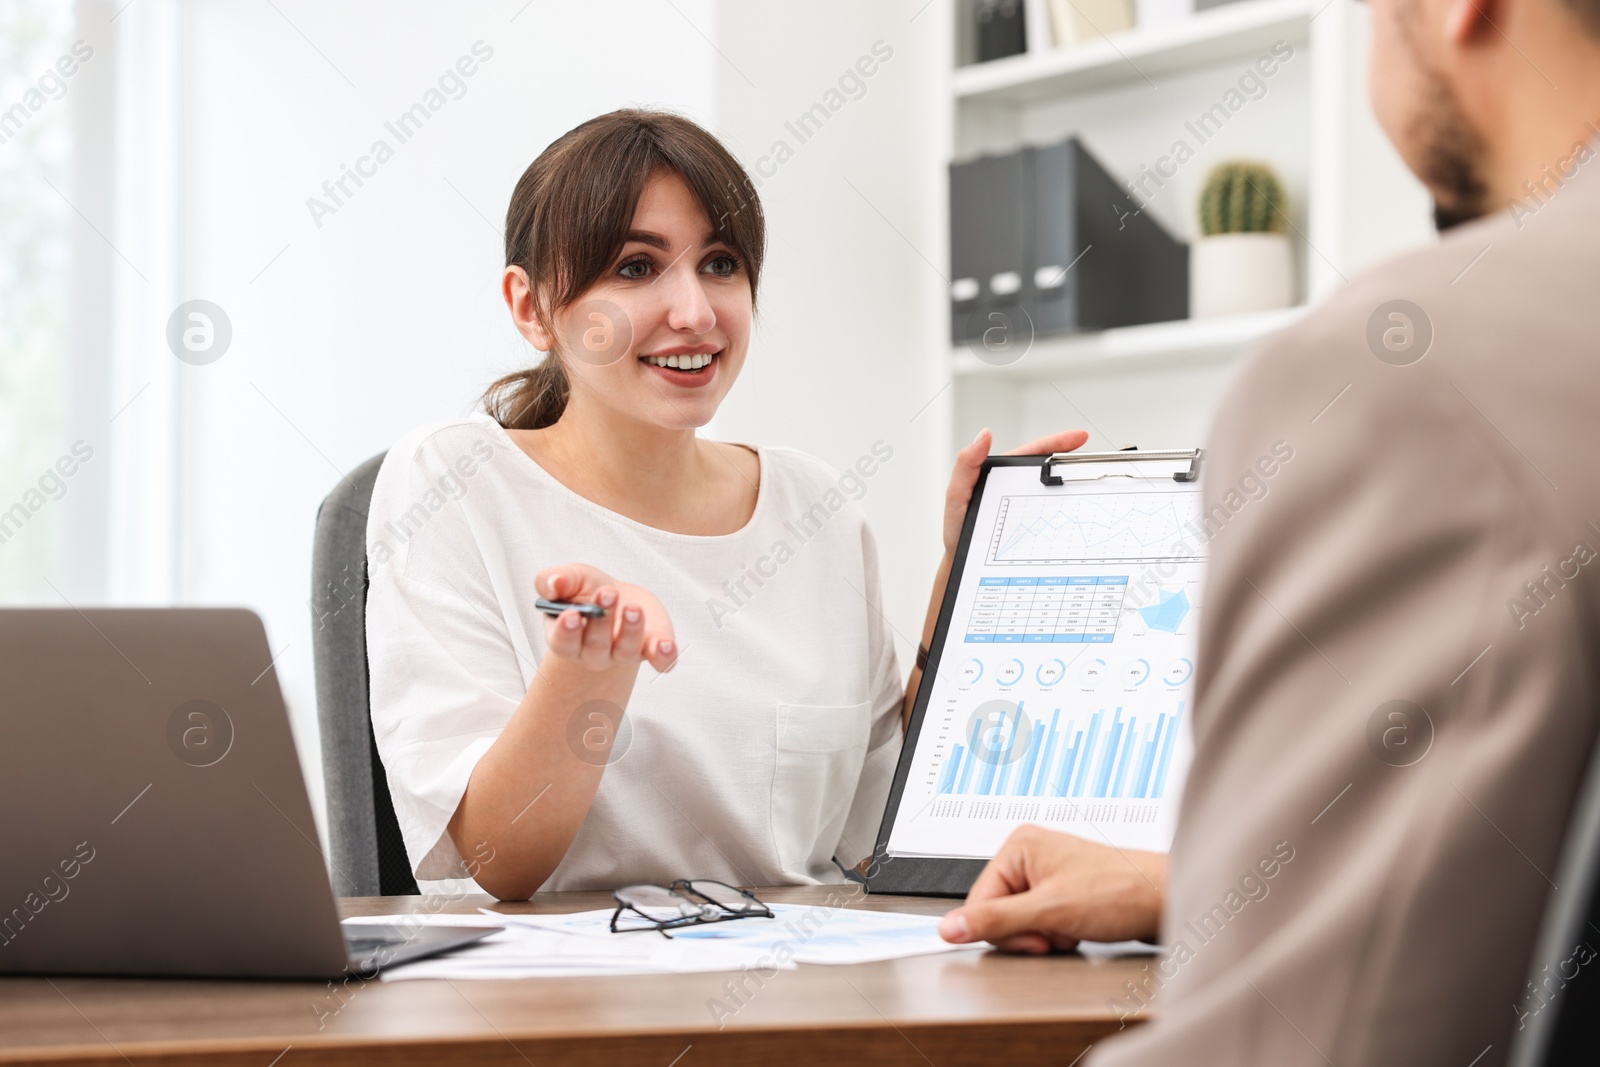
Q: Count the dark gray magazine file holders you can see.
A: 3